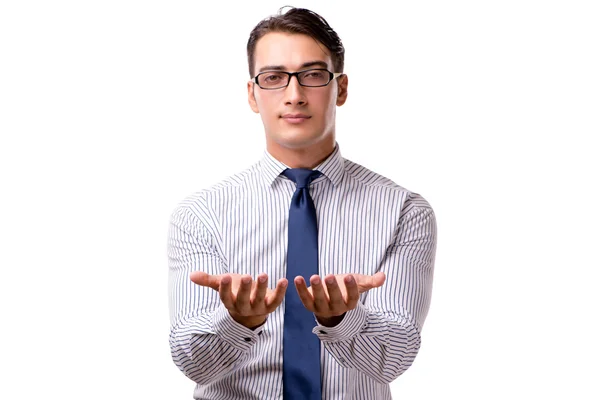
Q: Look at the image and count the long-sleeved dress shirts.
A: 1